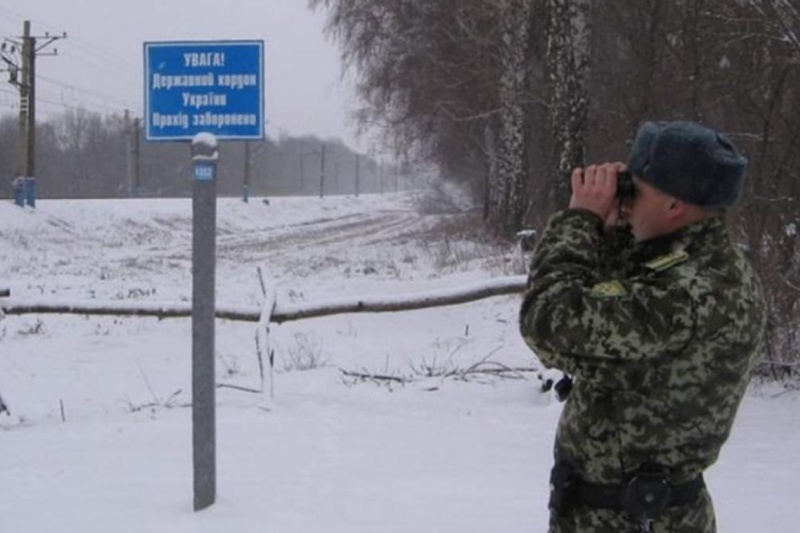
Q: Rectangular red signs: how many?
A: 0